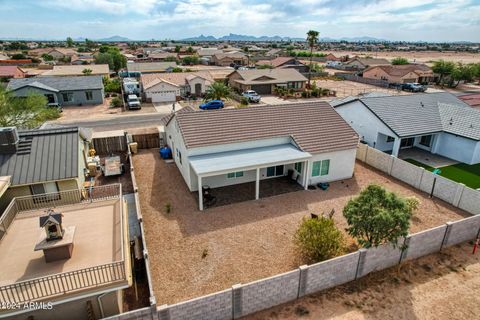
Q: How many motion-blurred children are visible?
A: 0